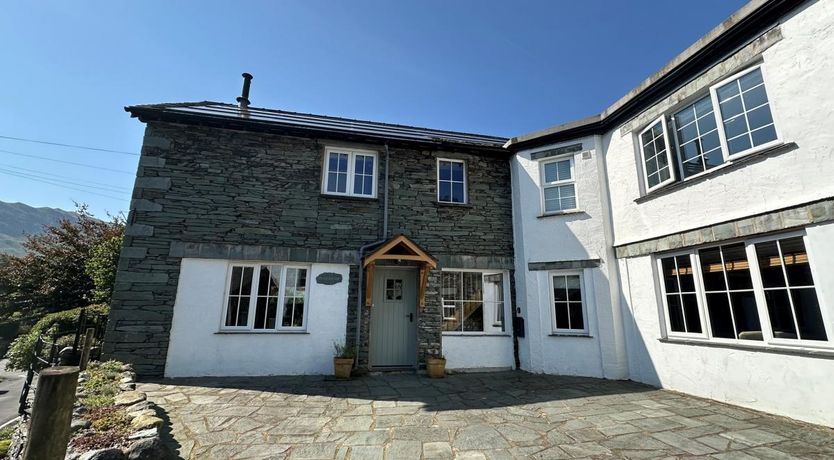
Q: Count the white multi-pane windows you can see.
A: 8